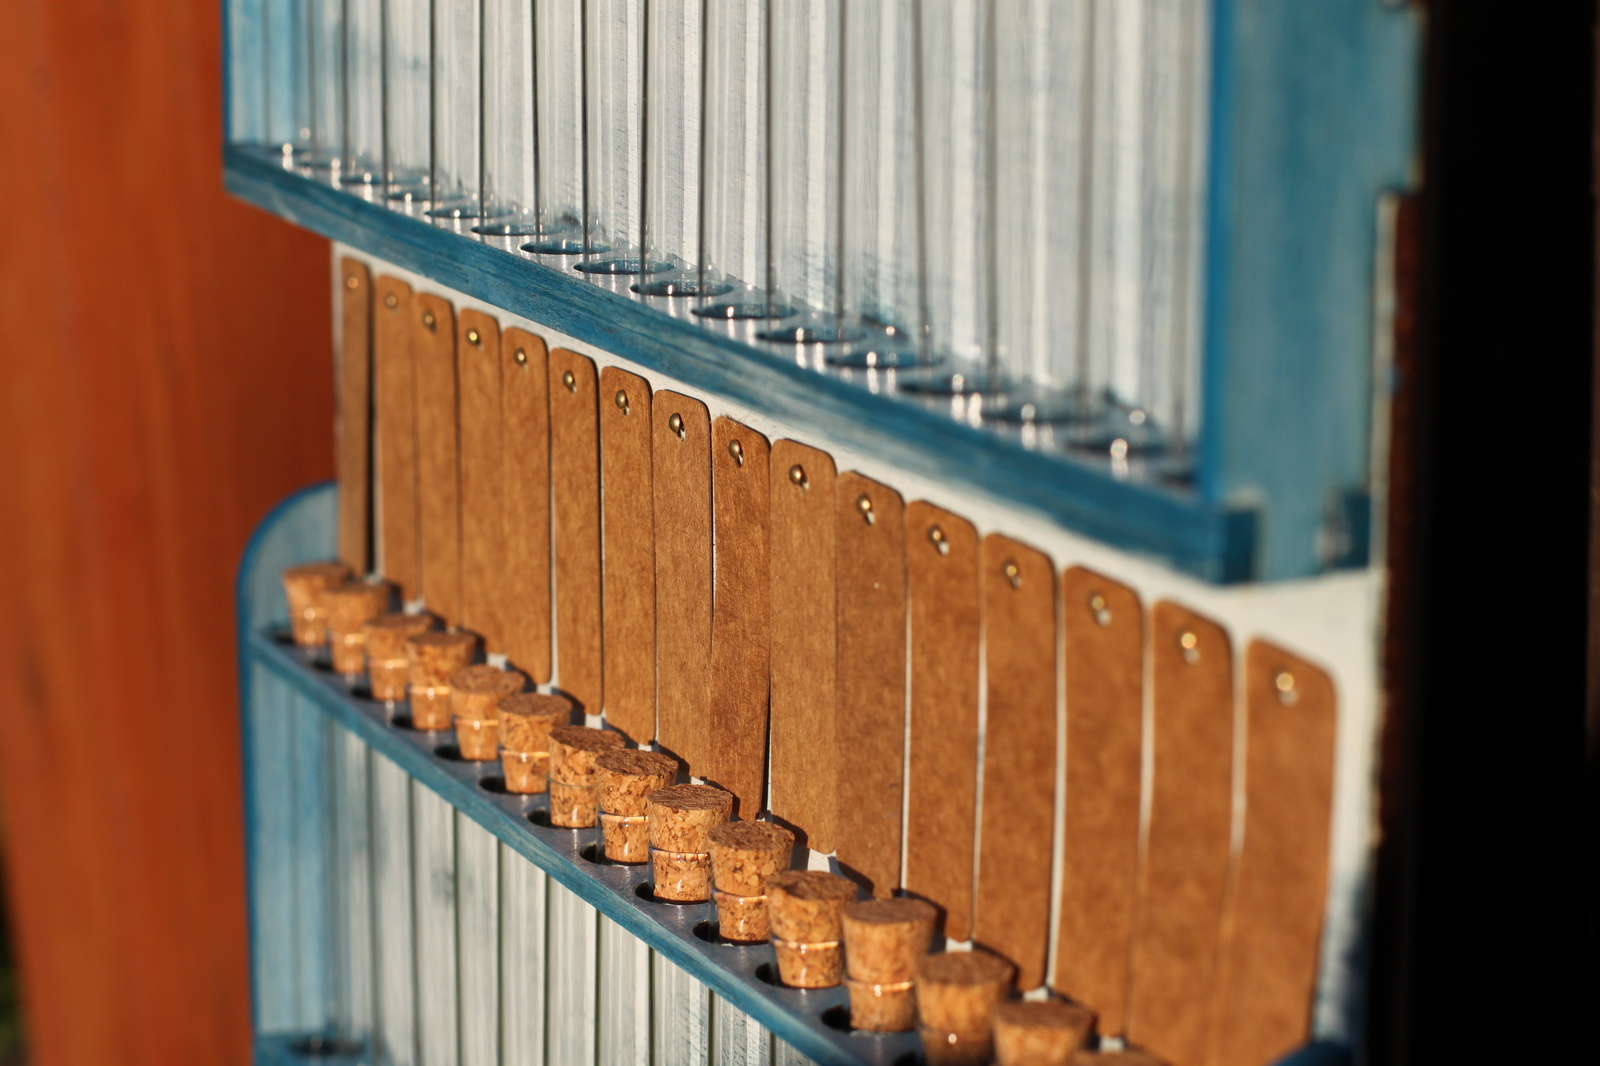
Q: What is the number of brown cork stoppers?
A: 15